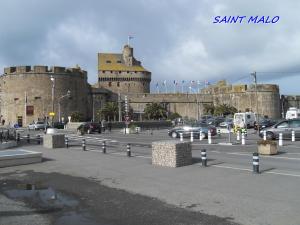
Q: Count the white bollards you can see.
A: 9